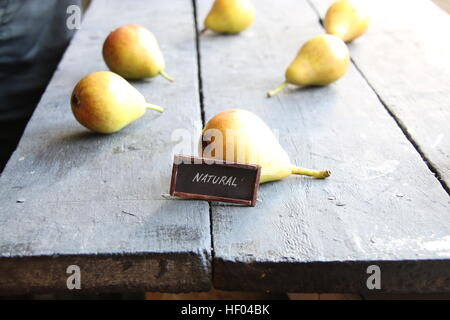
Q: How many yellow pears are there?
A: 6